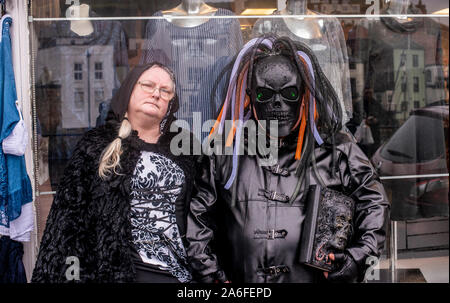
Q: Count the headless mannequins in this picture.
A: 4